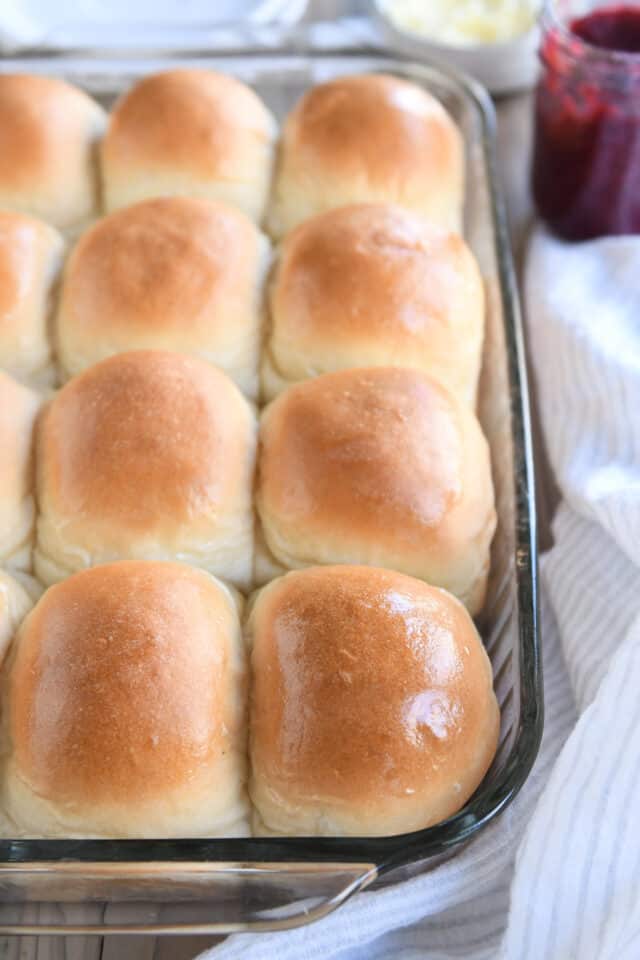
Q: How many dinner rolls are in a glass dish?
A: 12